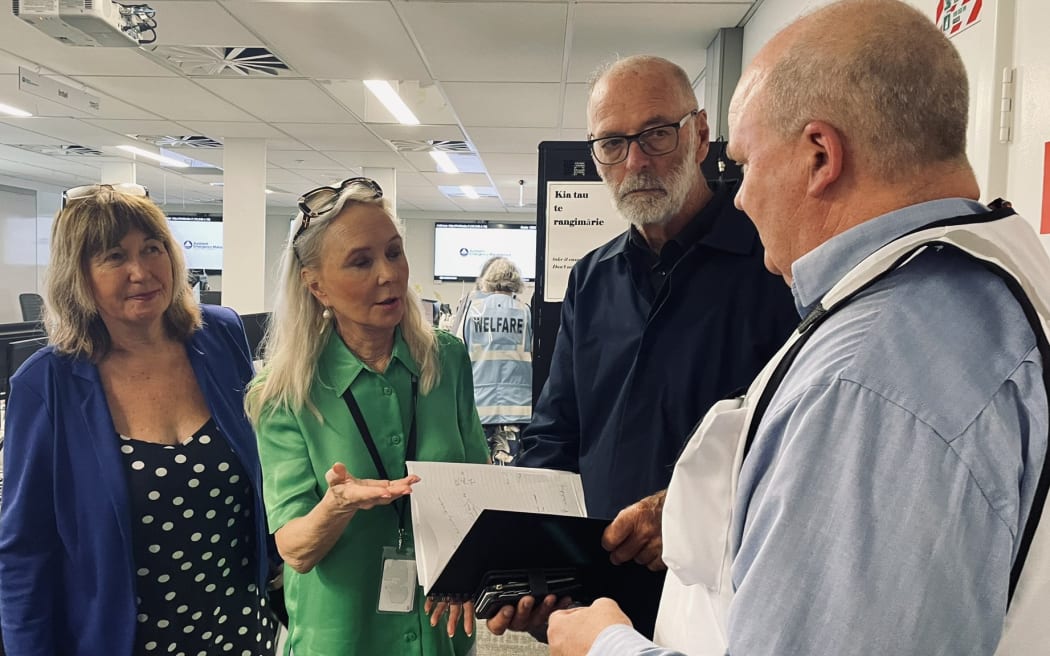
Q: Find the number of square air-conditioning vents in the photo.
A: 4